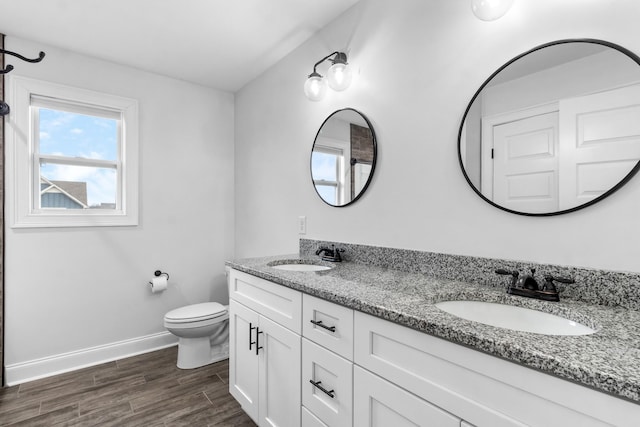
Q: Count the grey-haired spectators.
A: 0